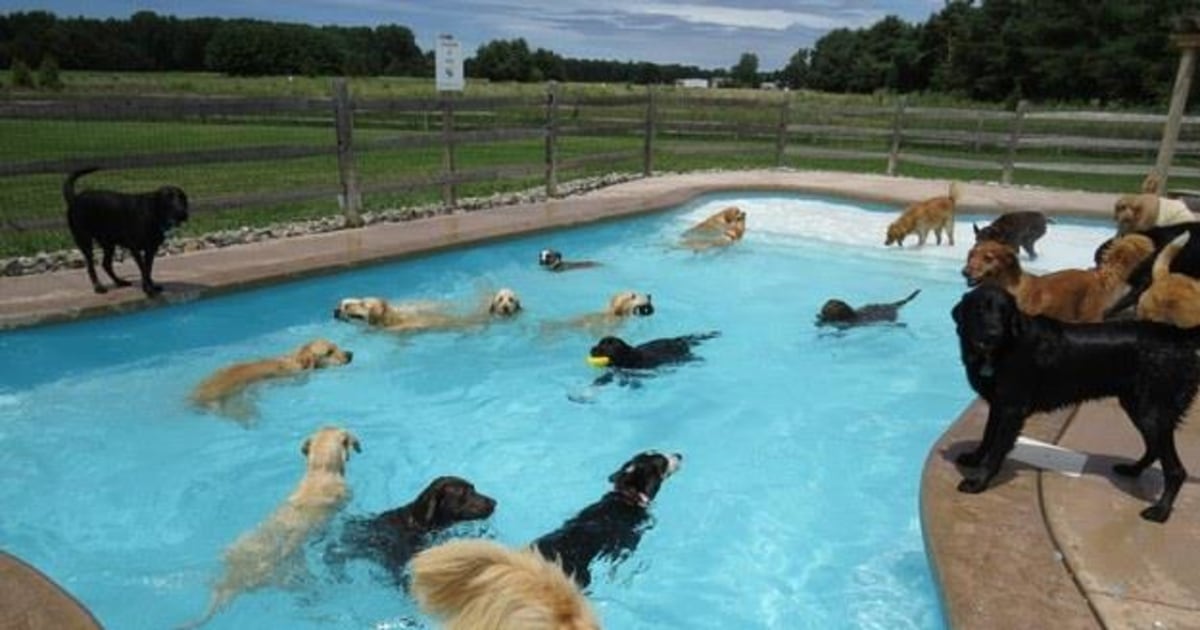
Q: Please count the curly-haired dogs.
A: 0